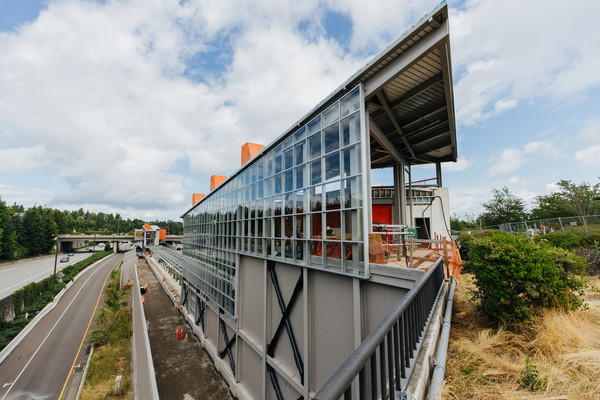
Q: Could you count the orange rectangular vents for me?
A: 3